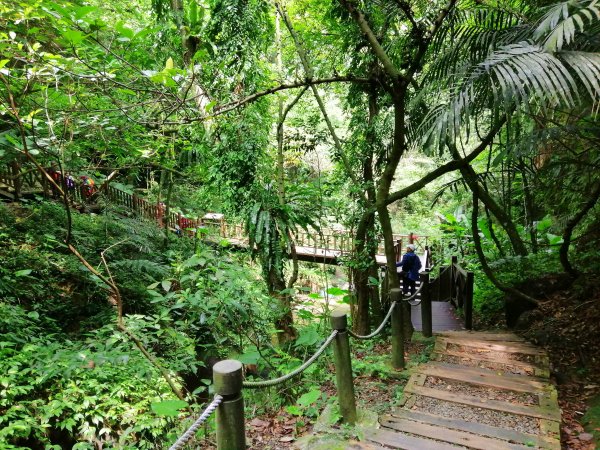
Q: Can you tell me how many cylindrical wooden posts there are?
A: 4